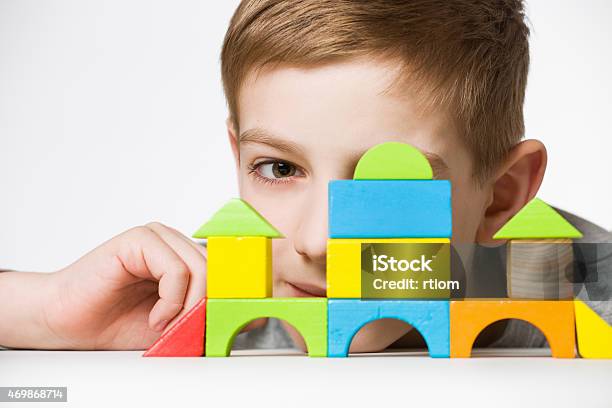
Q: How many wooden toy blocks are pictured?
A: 12